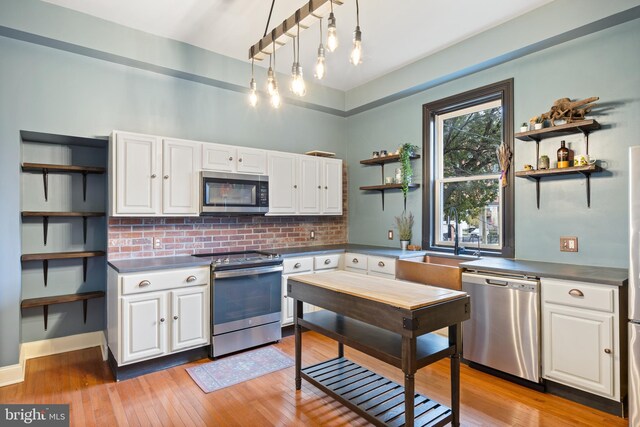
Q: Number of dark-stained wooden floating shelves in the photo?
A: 8